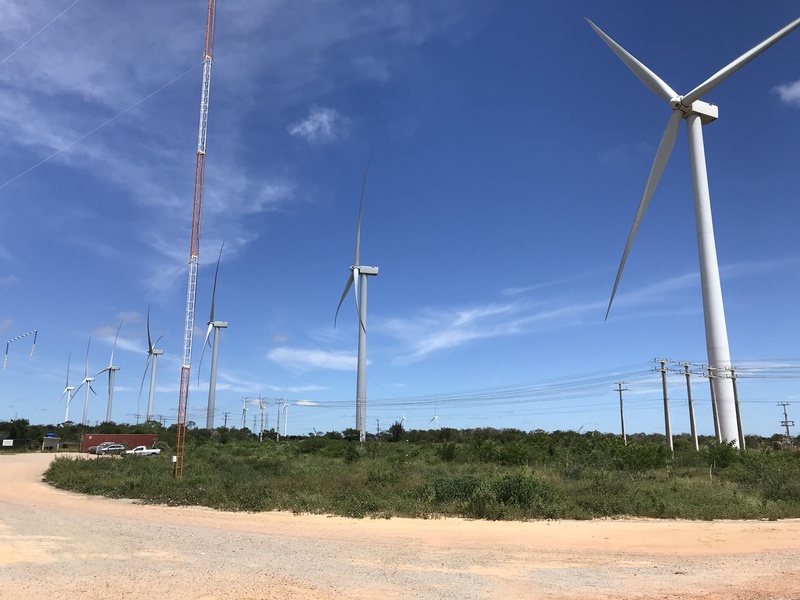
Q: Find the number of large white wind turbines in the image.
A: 7